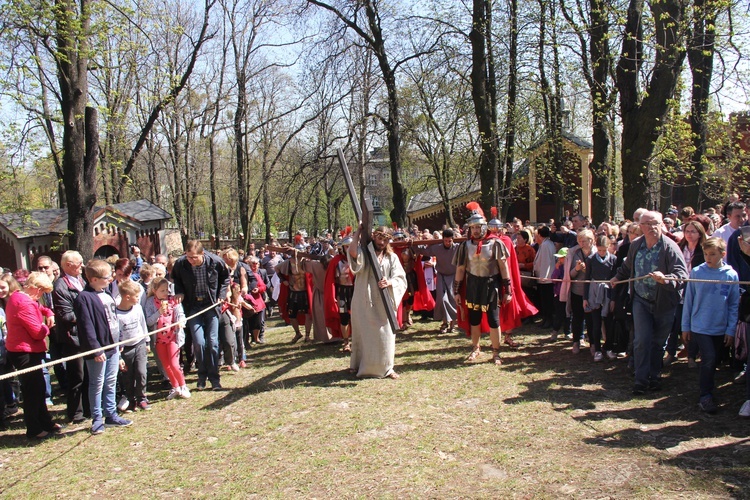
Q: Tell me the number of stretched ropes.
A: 2